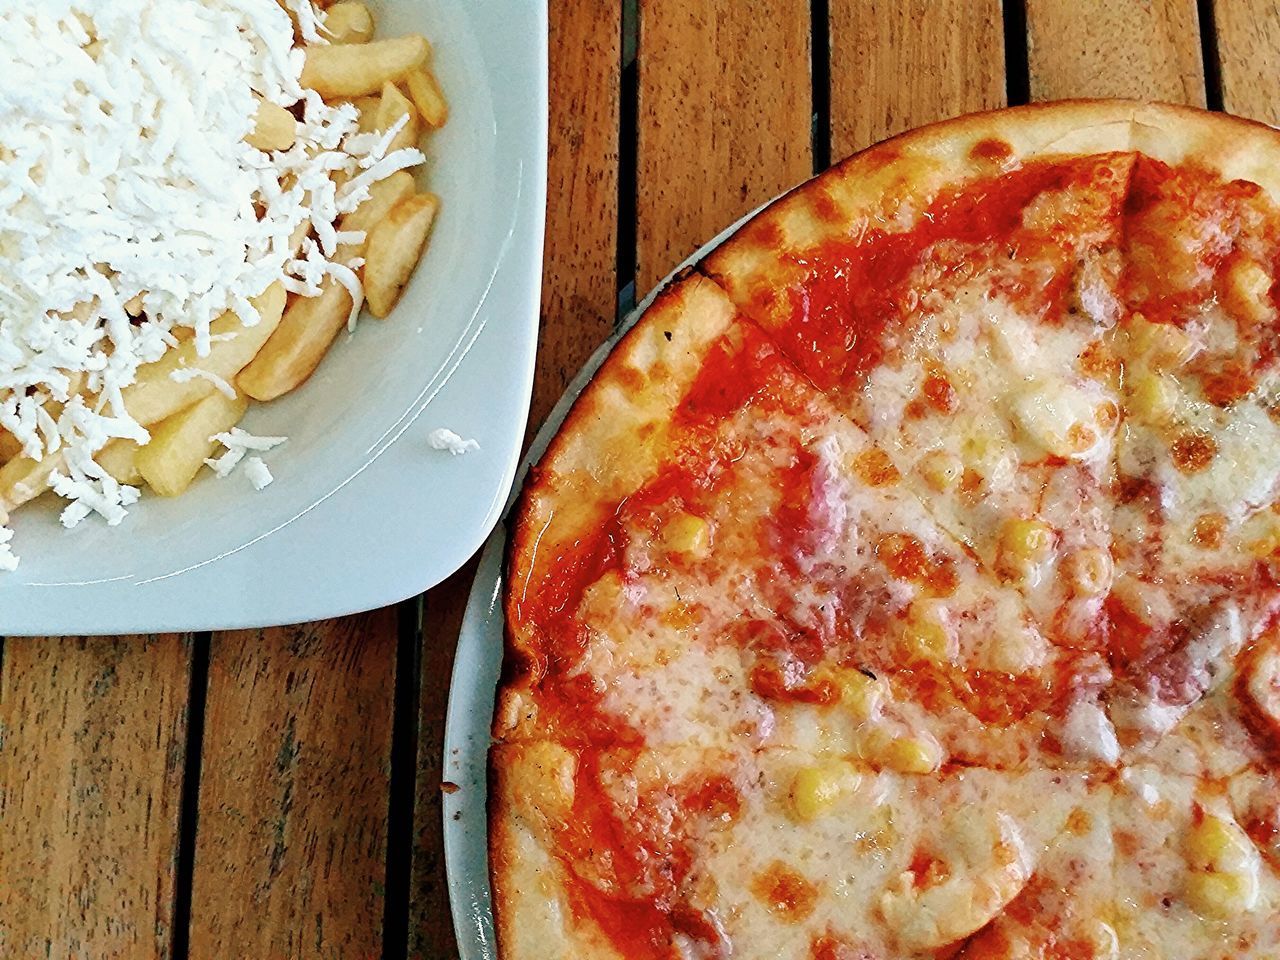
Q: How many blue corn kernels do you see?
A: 0